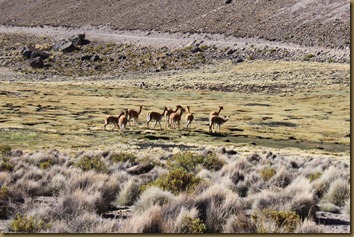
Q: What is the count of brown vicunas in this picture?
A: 9